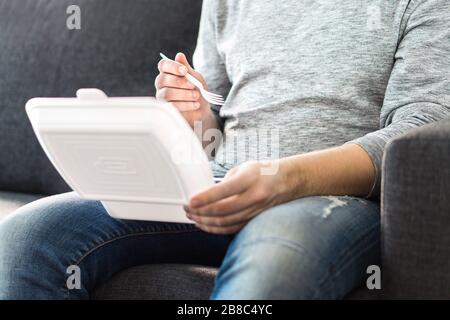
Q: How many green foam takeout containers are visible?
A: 0